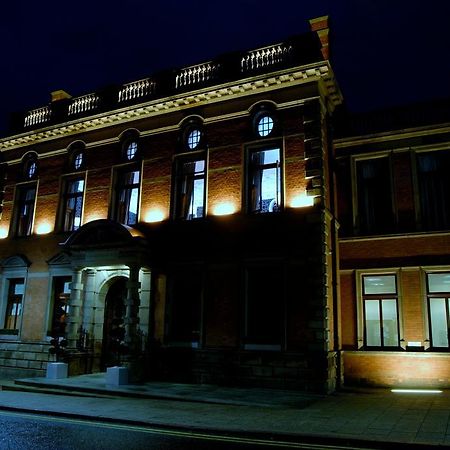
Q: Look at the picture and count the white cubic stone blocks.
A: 2